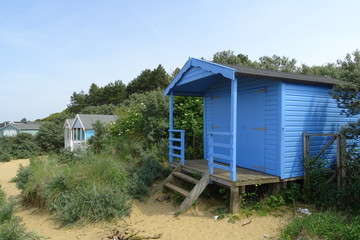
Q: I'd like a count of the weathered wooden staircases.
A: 1